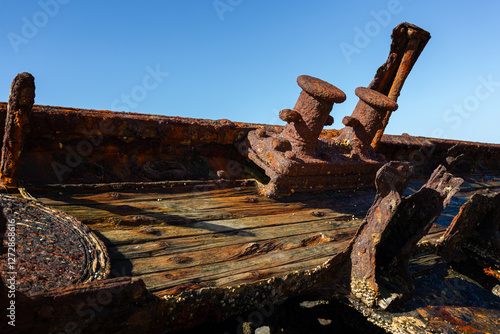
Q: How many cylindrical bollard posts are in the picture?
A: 2